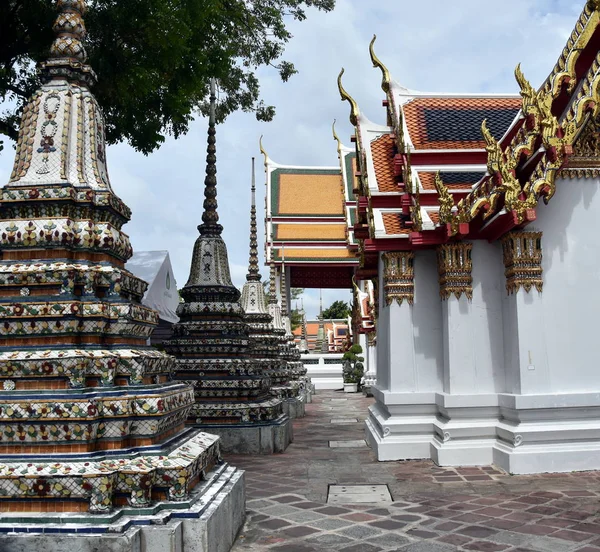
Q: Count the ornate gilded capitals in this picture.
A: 3